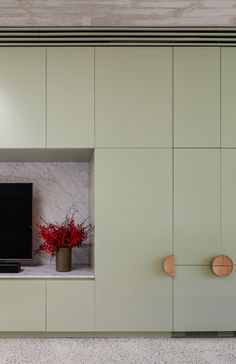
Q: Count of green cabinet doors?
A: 11